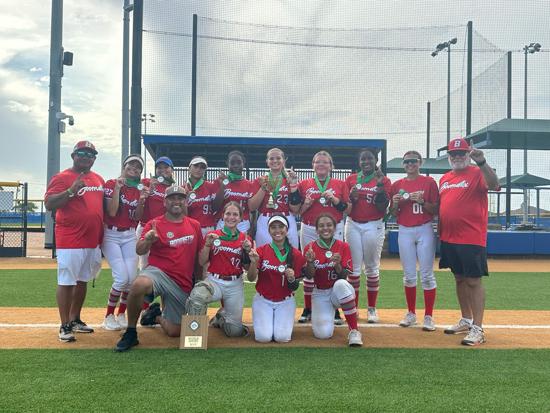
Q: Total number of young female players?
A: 11